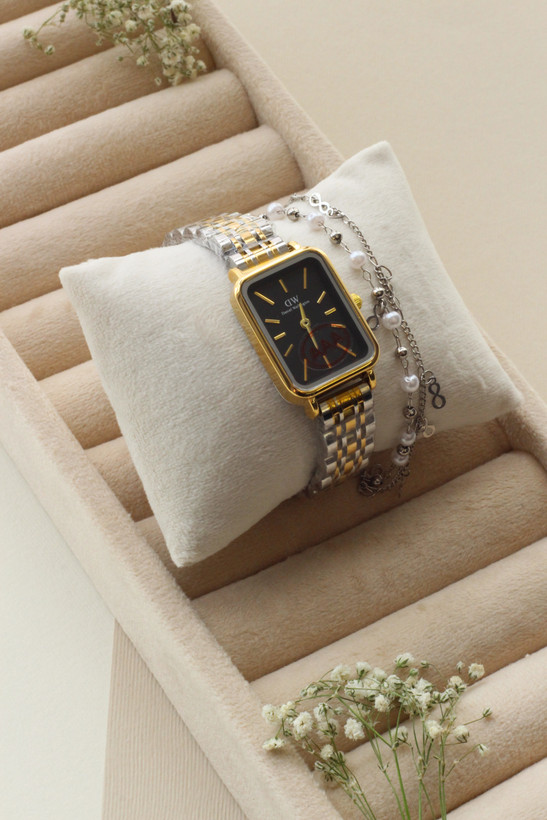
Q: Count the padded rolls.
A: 13